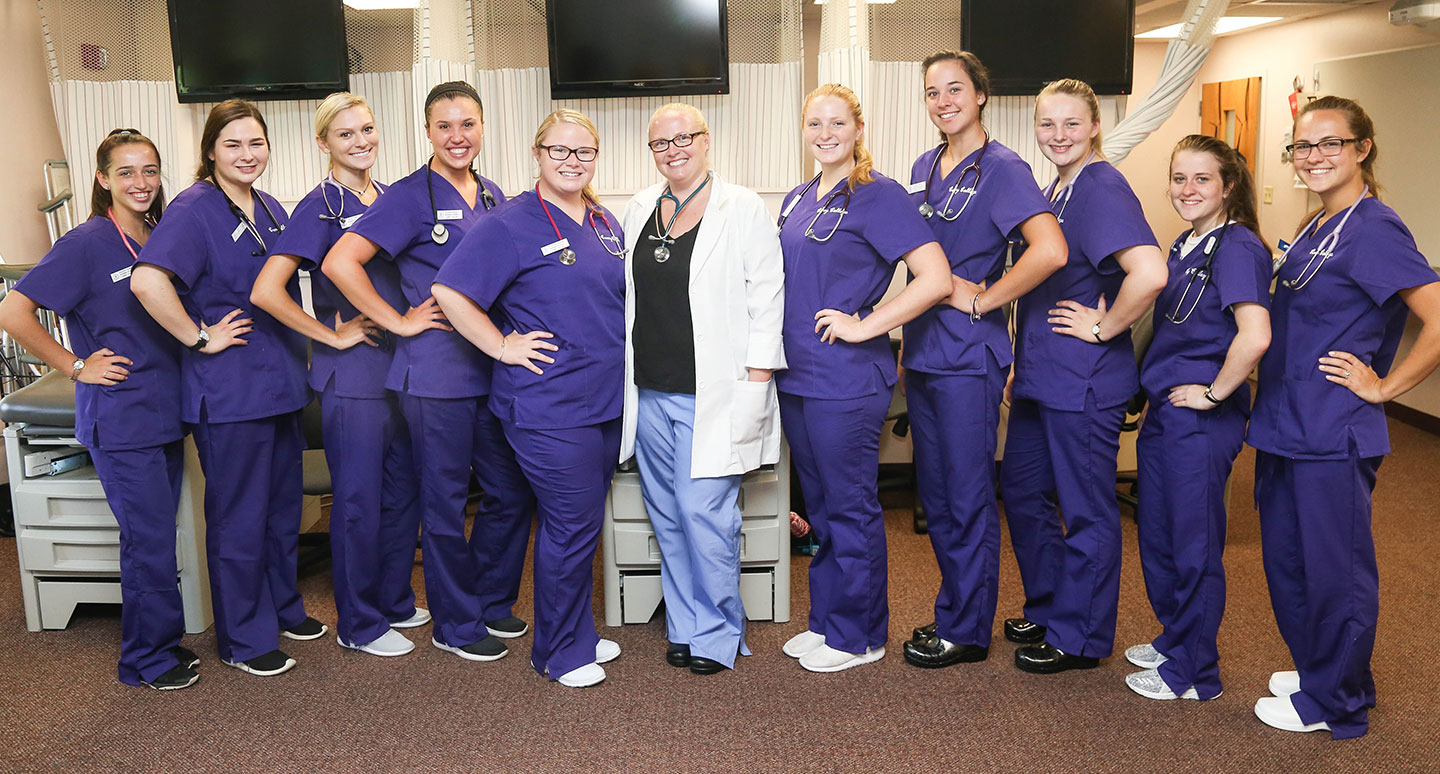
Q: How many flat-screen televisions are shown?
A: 3